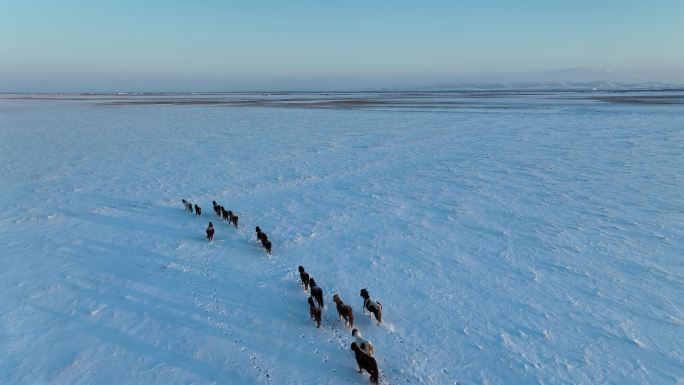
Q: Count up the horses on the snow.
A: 15